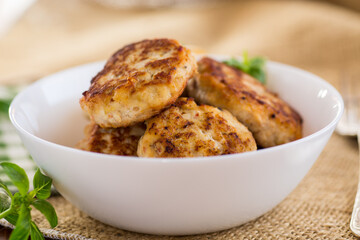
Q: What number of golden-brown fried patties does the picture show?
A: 4